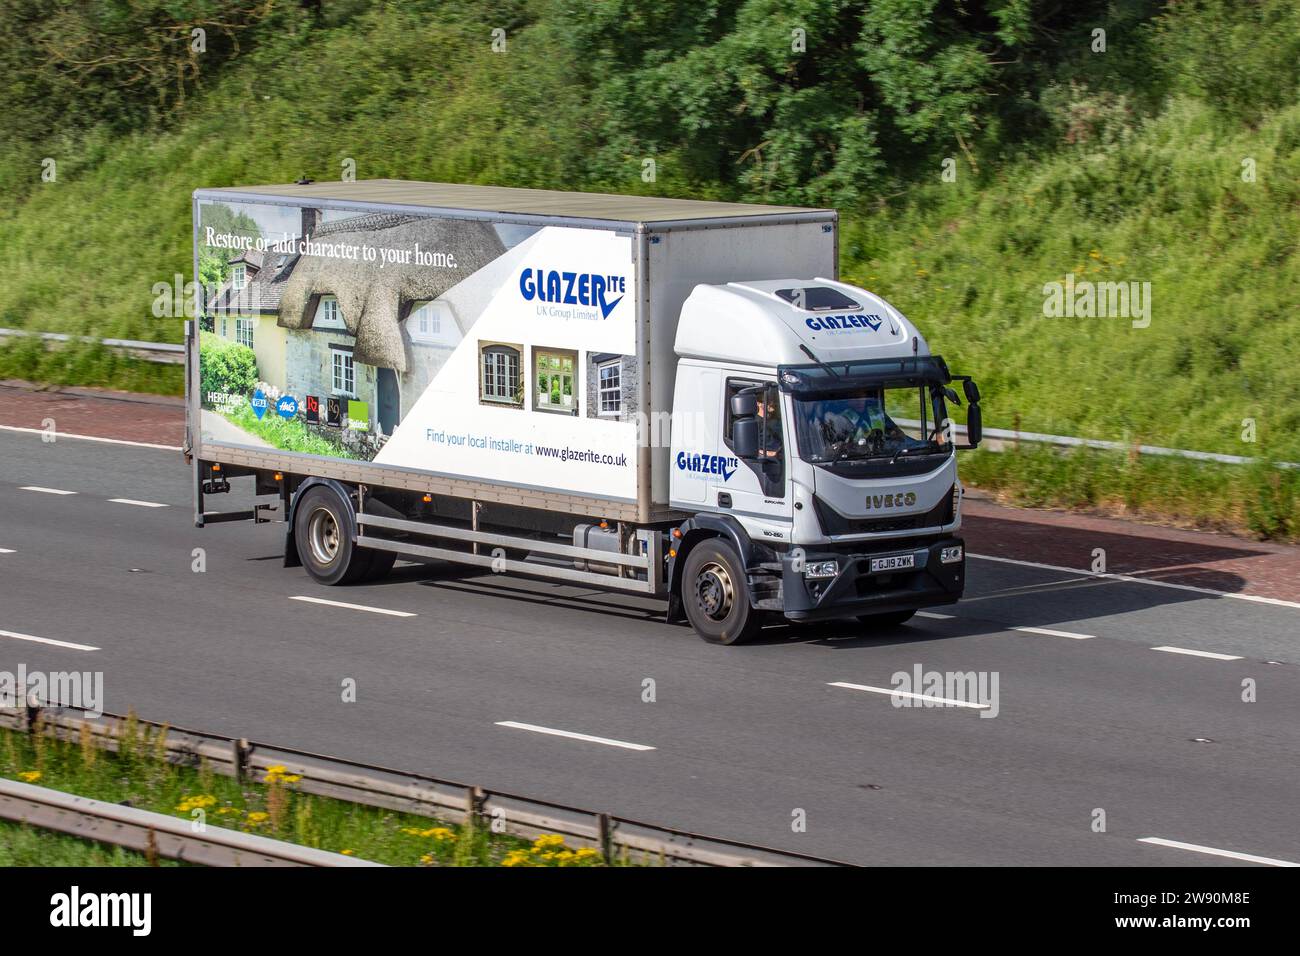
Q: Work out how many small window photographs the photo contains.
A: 3